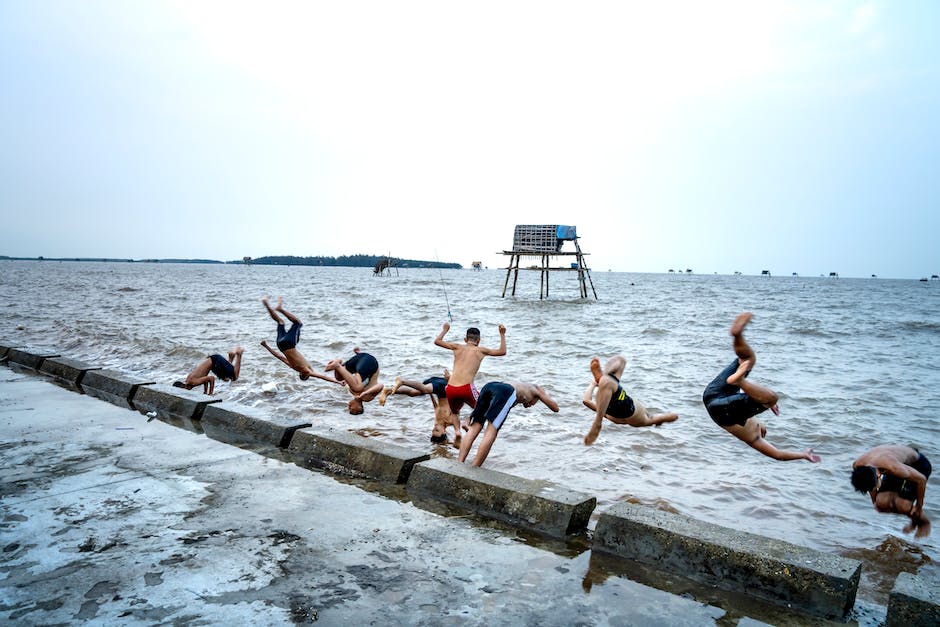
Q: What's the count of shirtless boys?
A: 9